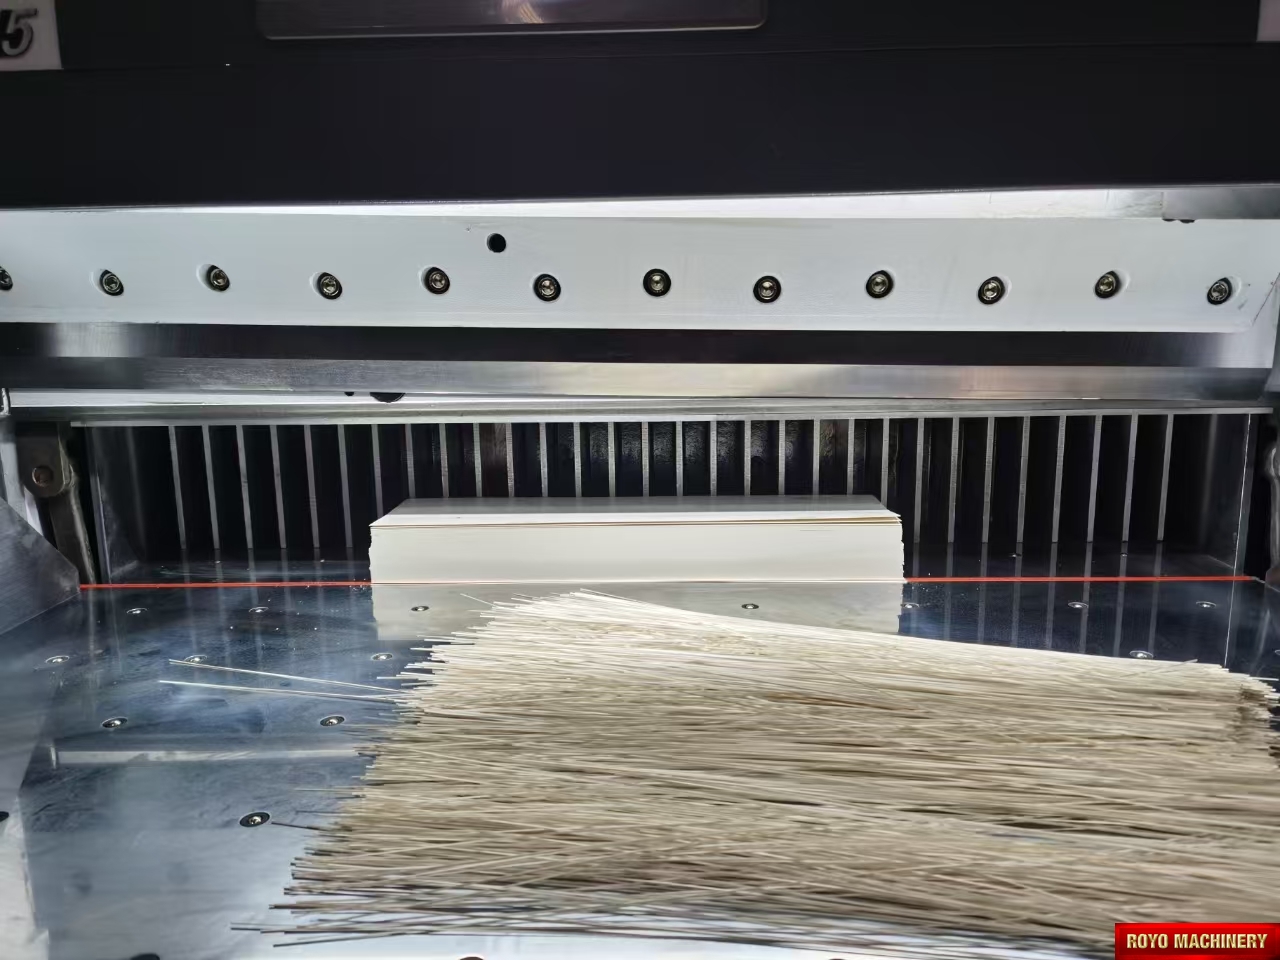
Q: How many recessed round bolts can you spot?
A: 12